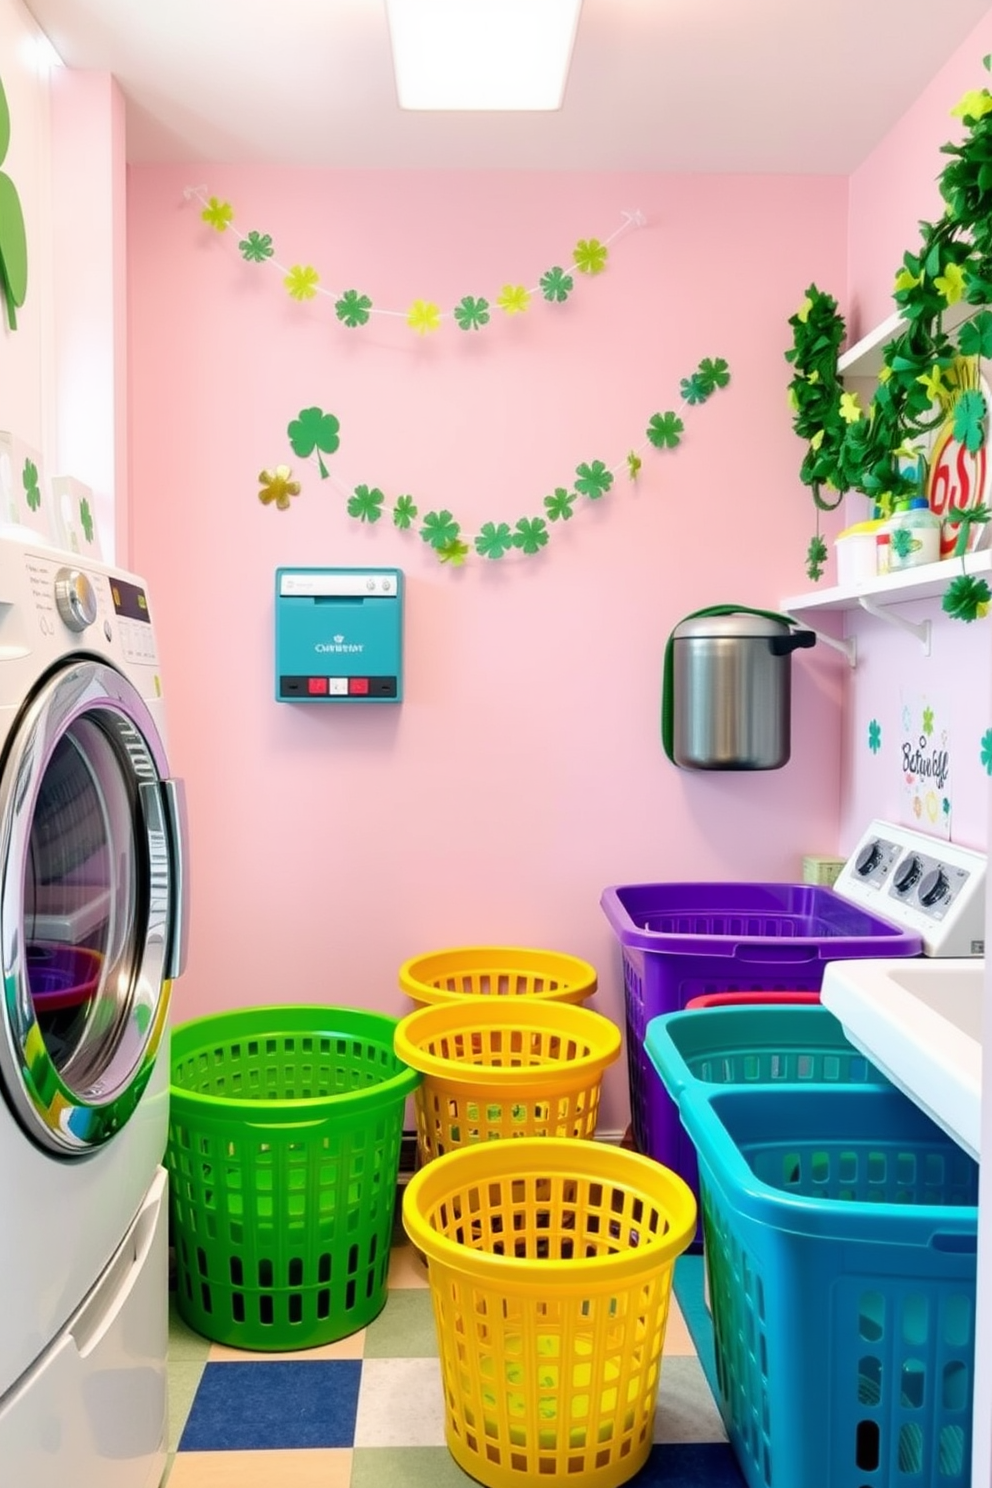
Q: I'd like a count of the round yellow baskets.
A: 3